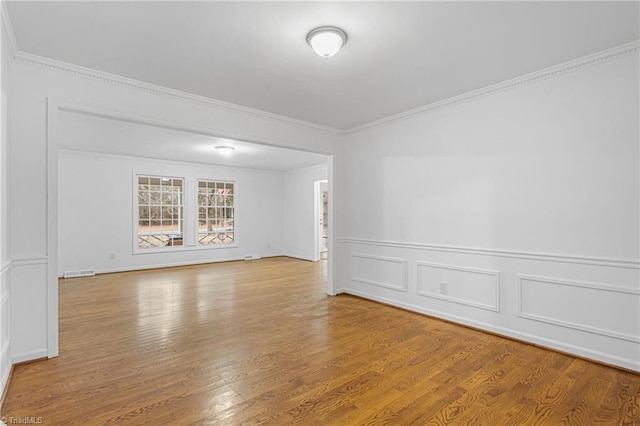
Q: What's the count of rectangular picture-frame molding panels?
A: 3